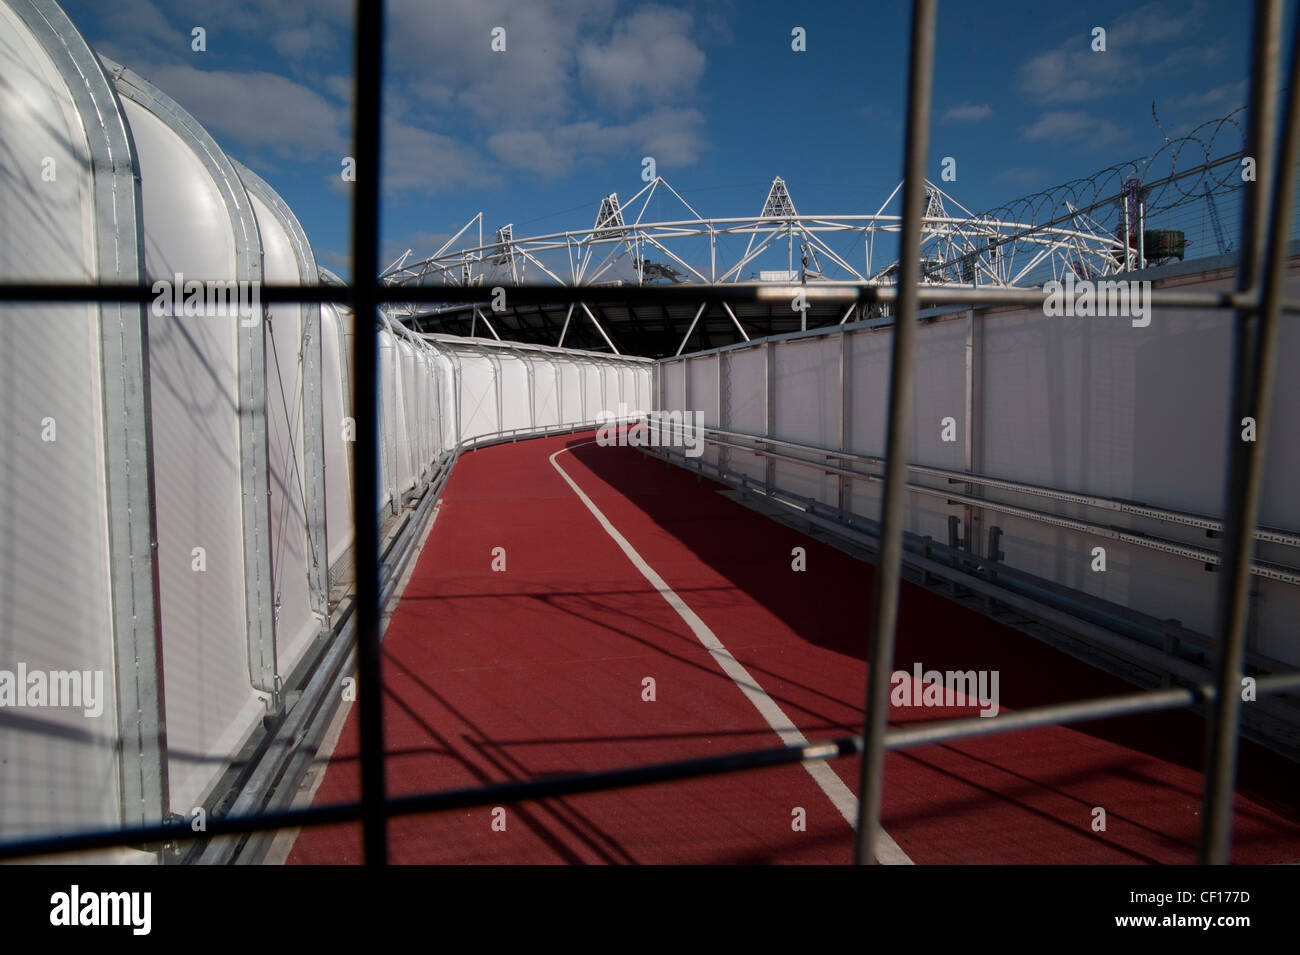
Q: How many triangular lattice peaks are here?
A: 4